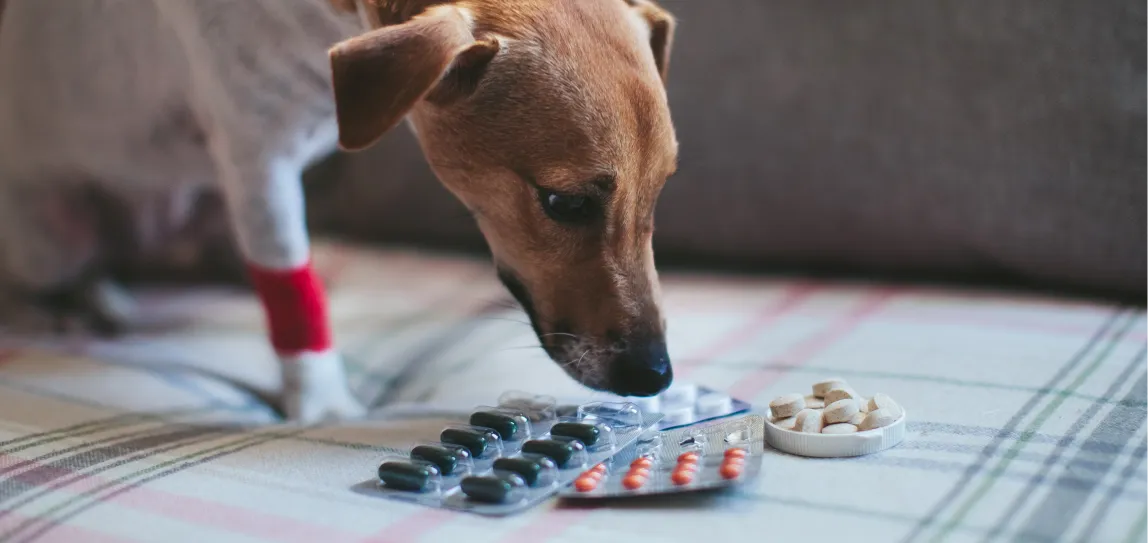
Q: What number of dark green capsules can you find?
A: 8